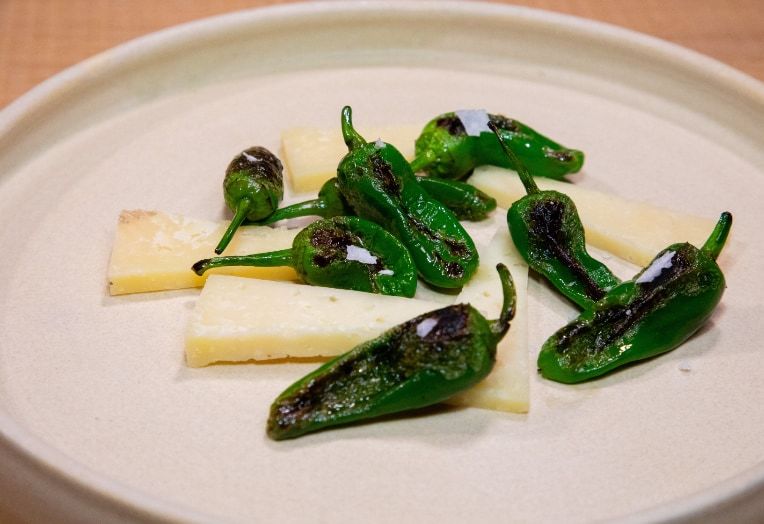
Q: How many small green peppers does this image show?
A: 8